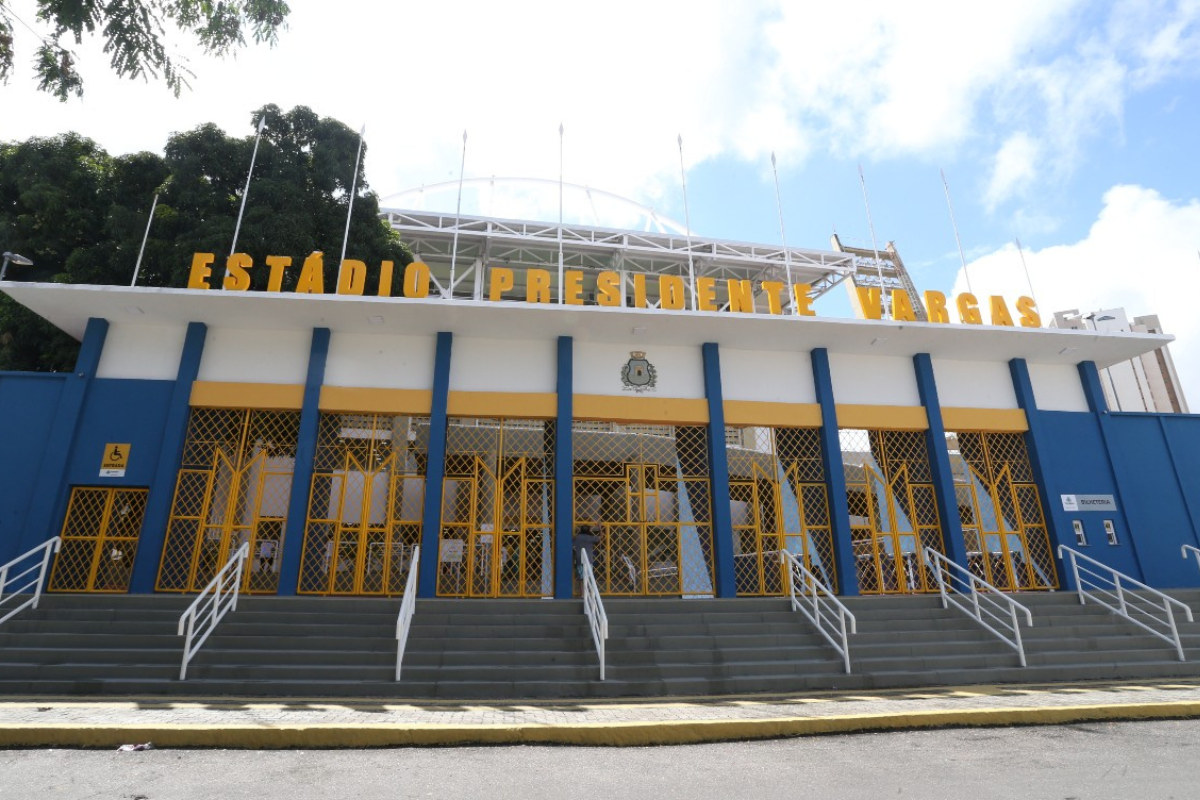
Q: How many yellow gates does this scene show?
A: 8